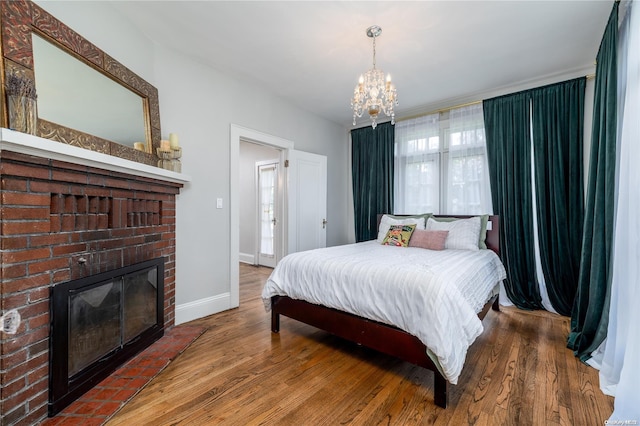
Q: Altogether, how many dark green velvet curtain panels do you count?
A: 4